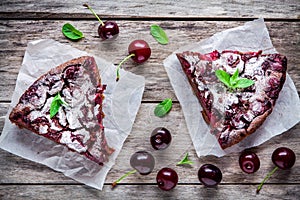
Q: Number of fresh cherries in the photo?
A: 8